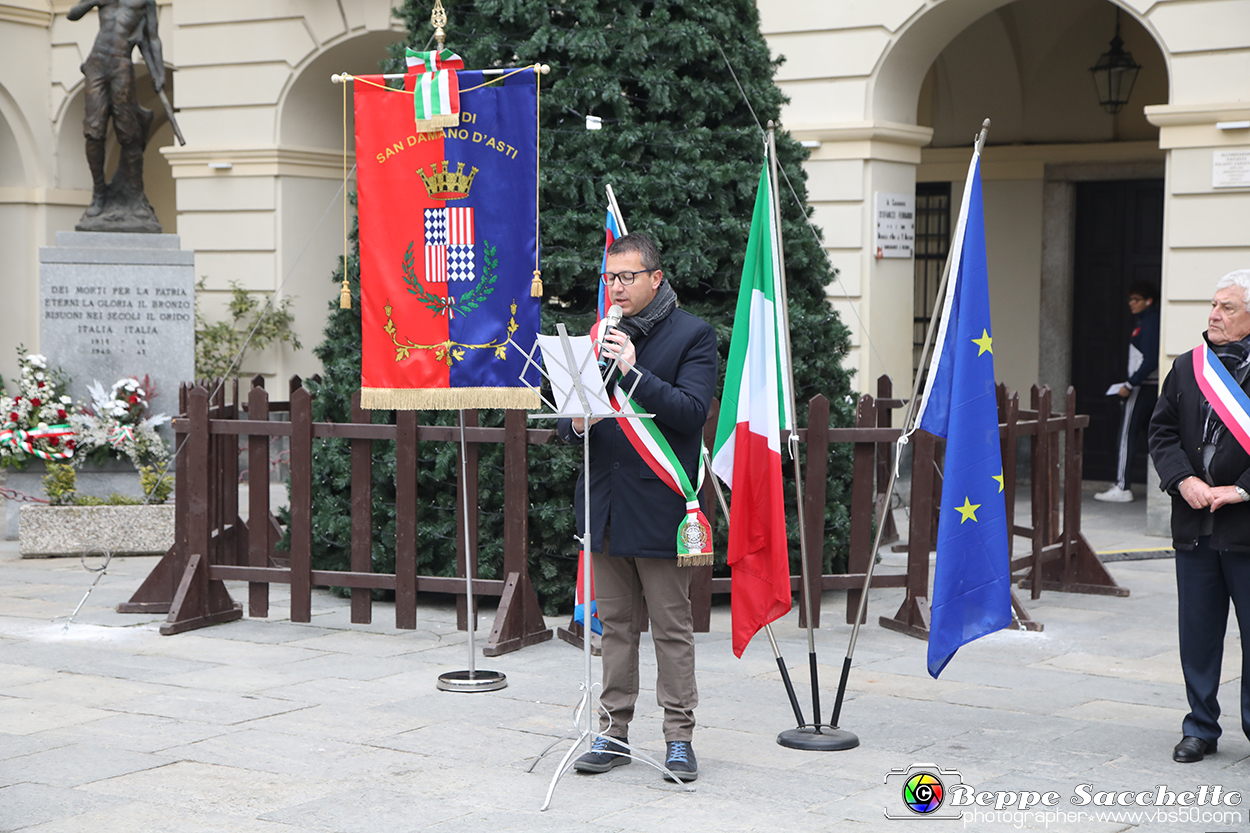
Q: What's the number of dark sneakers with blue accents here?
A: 2